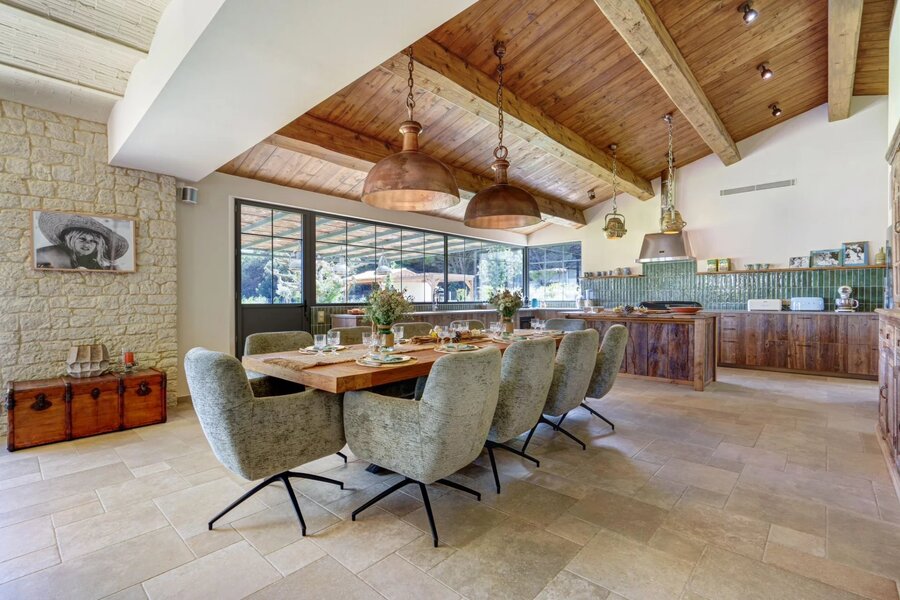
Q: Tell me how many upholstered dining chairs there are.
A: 10